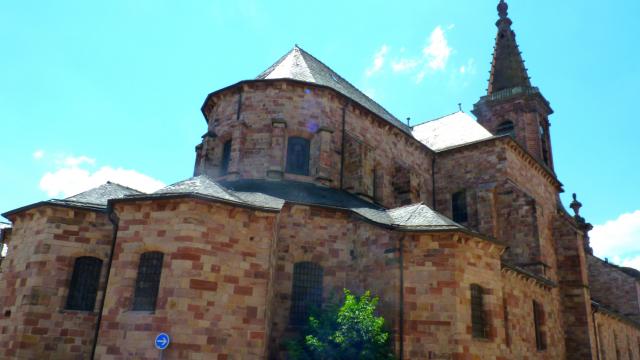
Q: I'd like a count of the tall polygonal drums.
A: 1